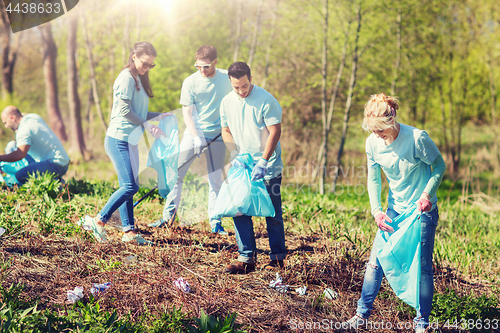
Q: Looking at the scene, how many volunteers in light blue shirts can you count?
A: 5